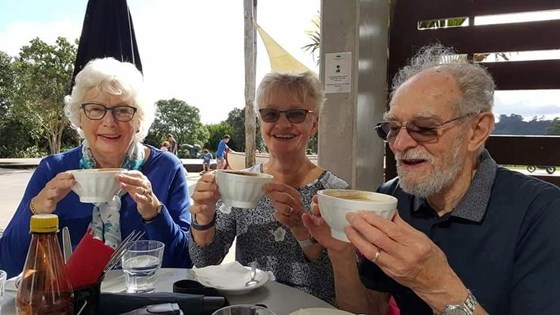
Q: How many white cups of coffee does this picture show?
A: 3